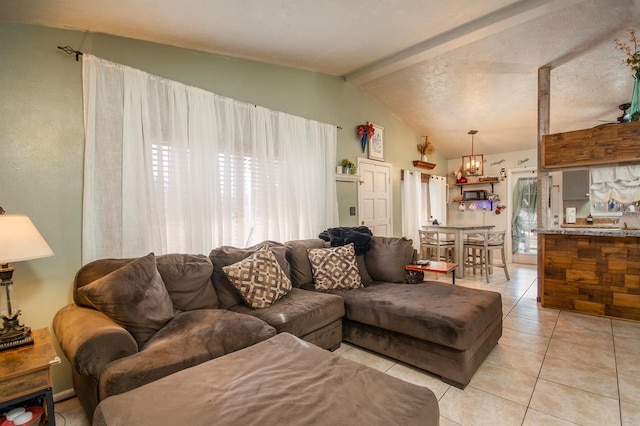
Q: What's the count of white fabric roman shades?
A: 1